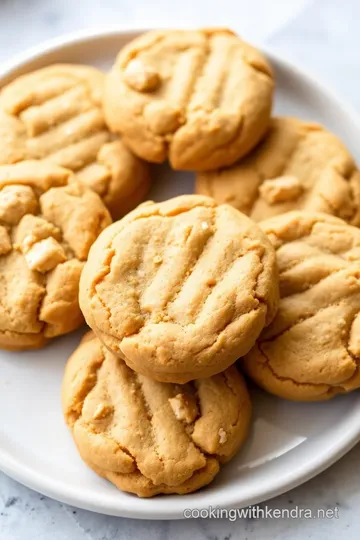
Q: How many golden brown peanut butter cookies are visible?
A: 7